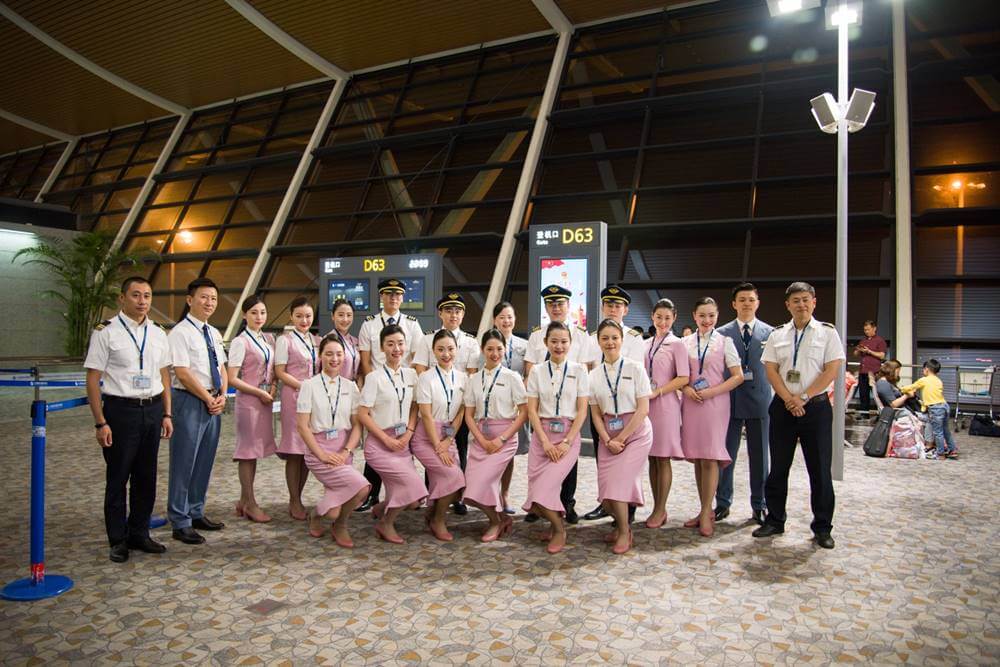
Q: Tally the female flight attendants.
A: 12